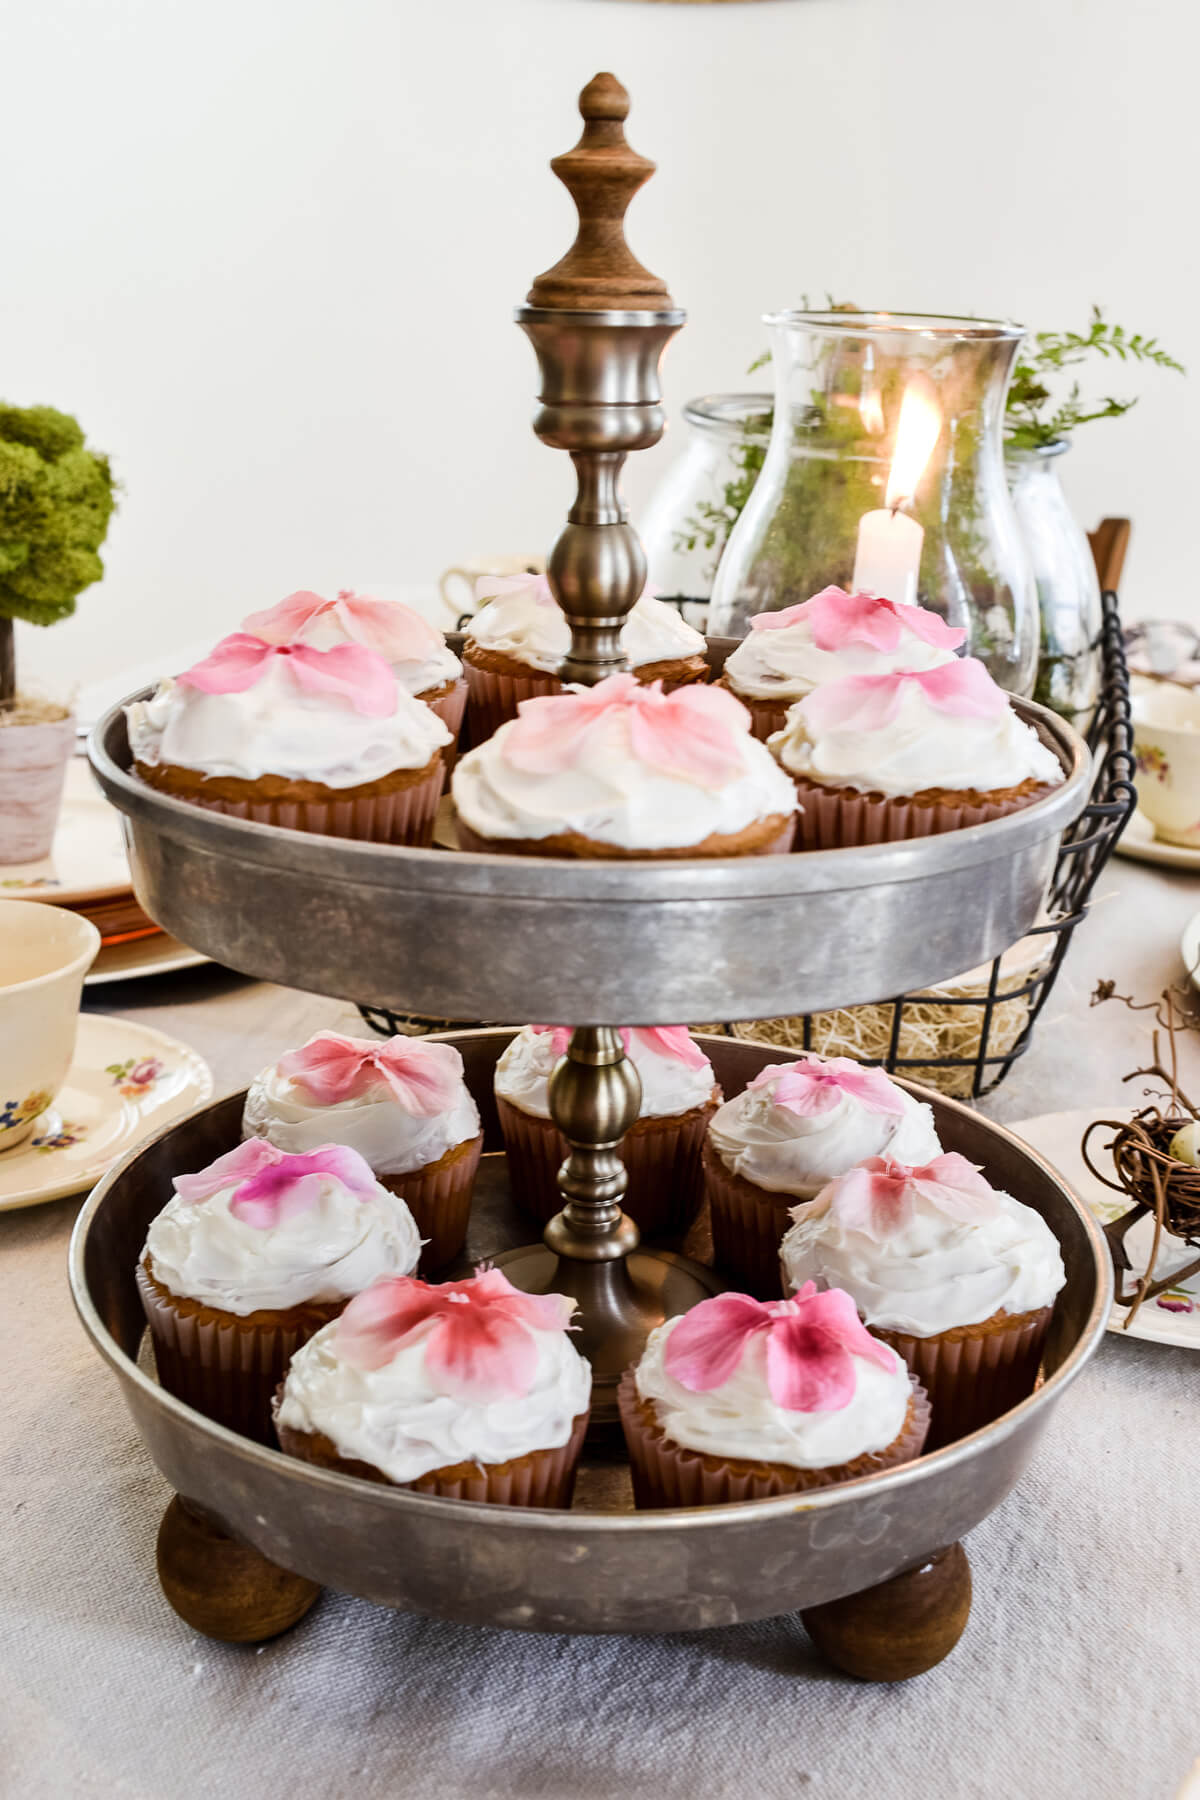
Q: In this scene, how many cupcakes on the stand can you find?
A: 13